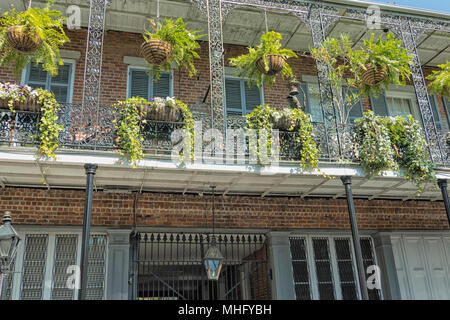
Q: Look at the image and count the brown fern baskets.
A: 4